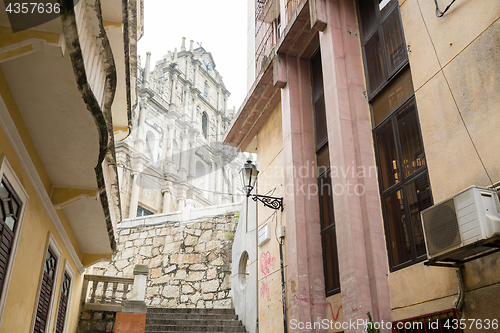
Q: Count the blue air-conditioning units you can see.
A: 0